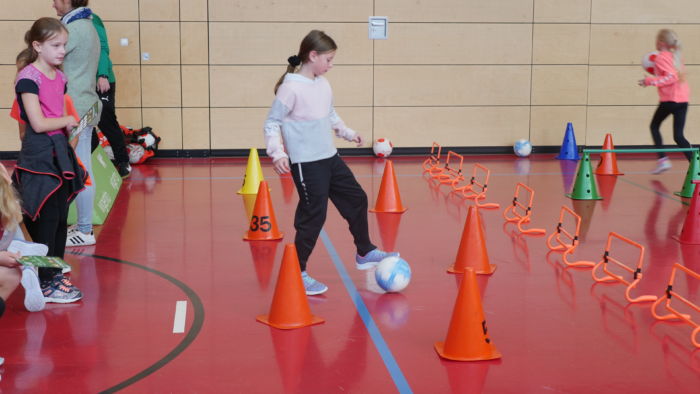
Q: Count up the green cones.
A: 2